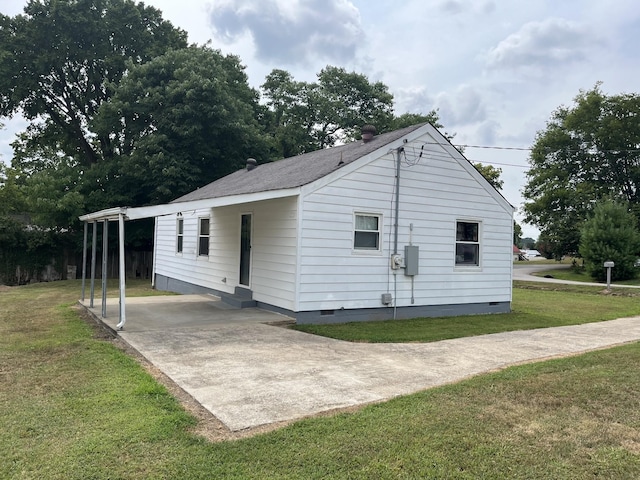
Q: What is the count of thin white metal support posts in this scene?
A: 4